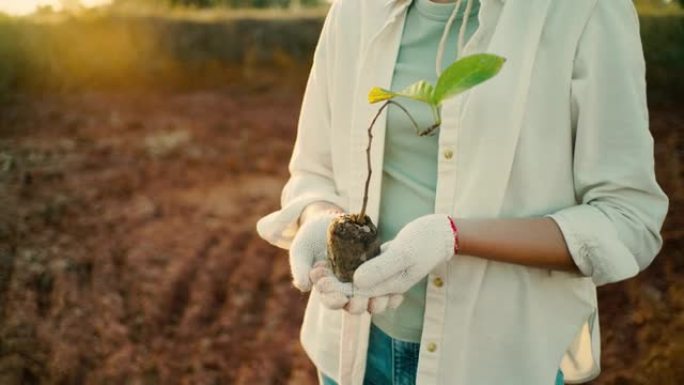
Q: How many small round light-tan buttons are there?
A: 3